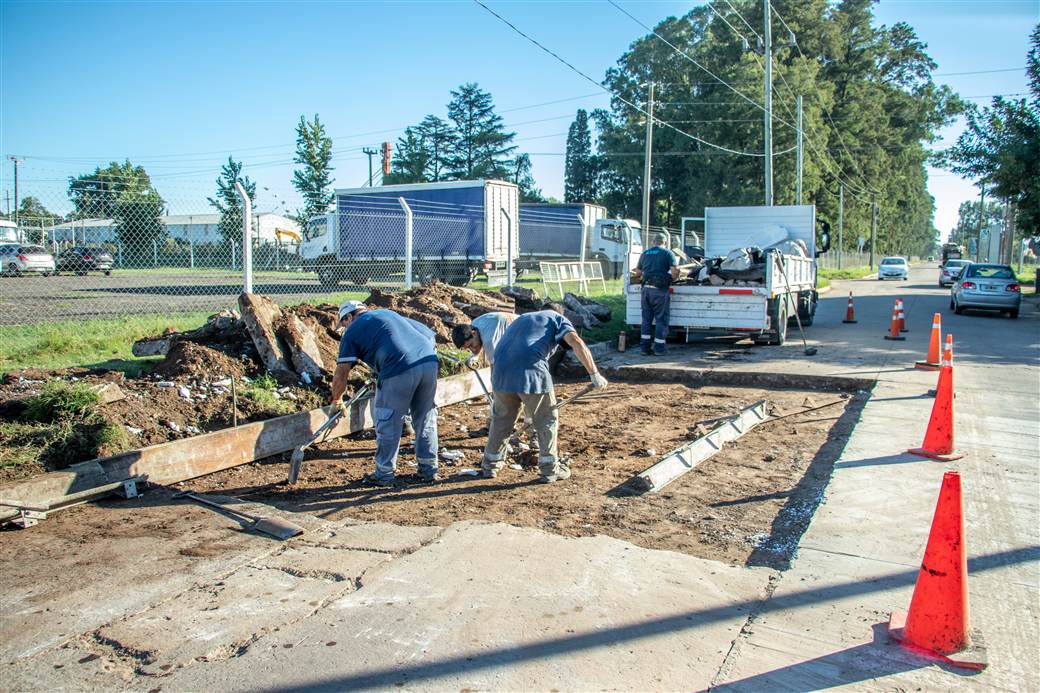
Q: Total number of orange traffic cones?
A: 7